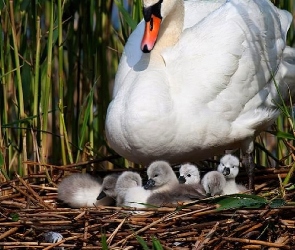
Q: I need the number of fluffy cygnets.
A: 7